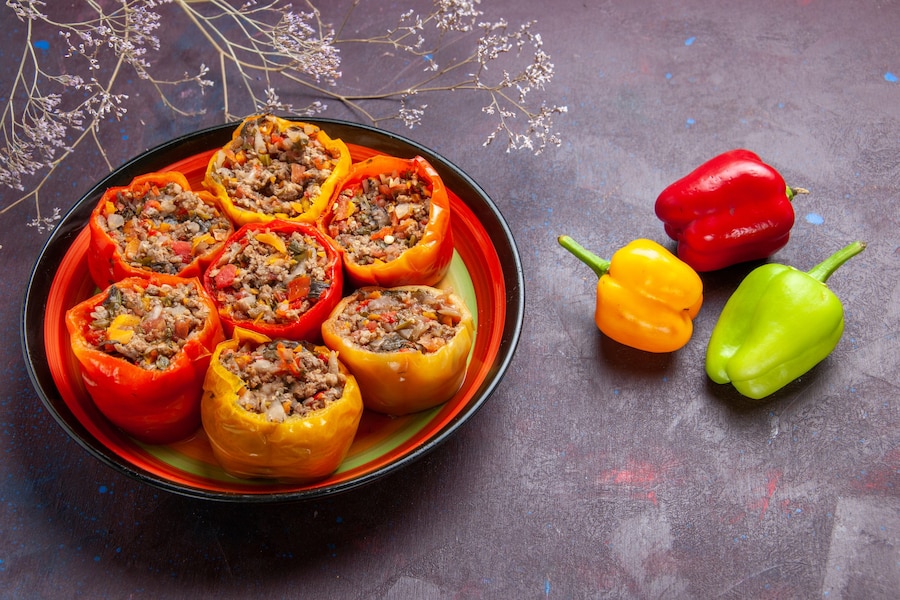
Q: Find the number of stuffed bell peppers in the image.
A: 7